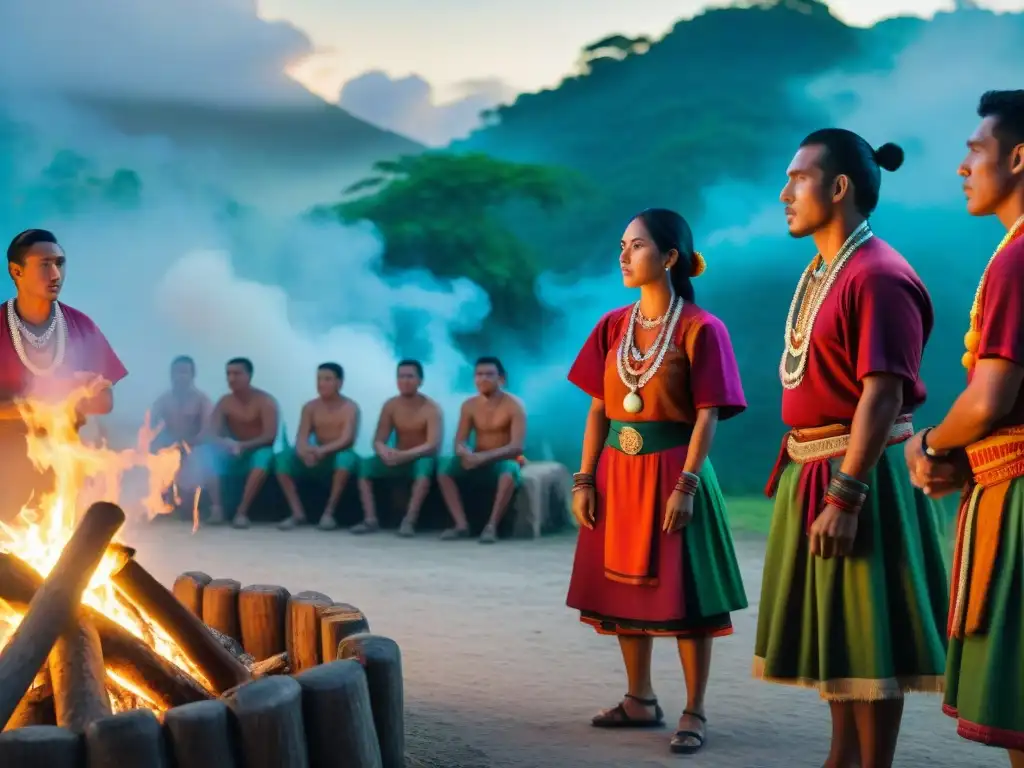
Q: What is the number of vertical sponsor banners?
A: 0